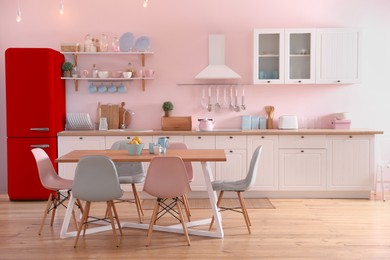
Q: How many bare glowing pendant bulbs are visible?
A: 3